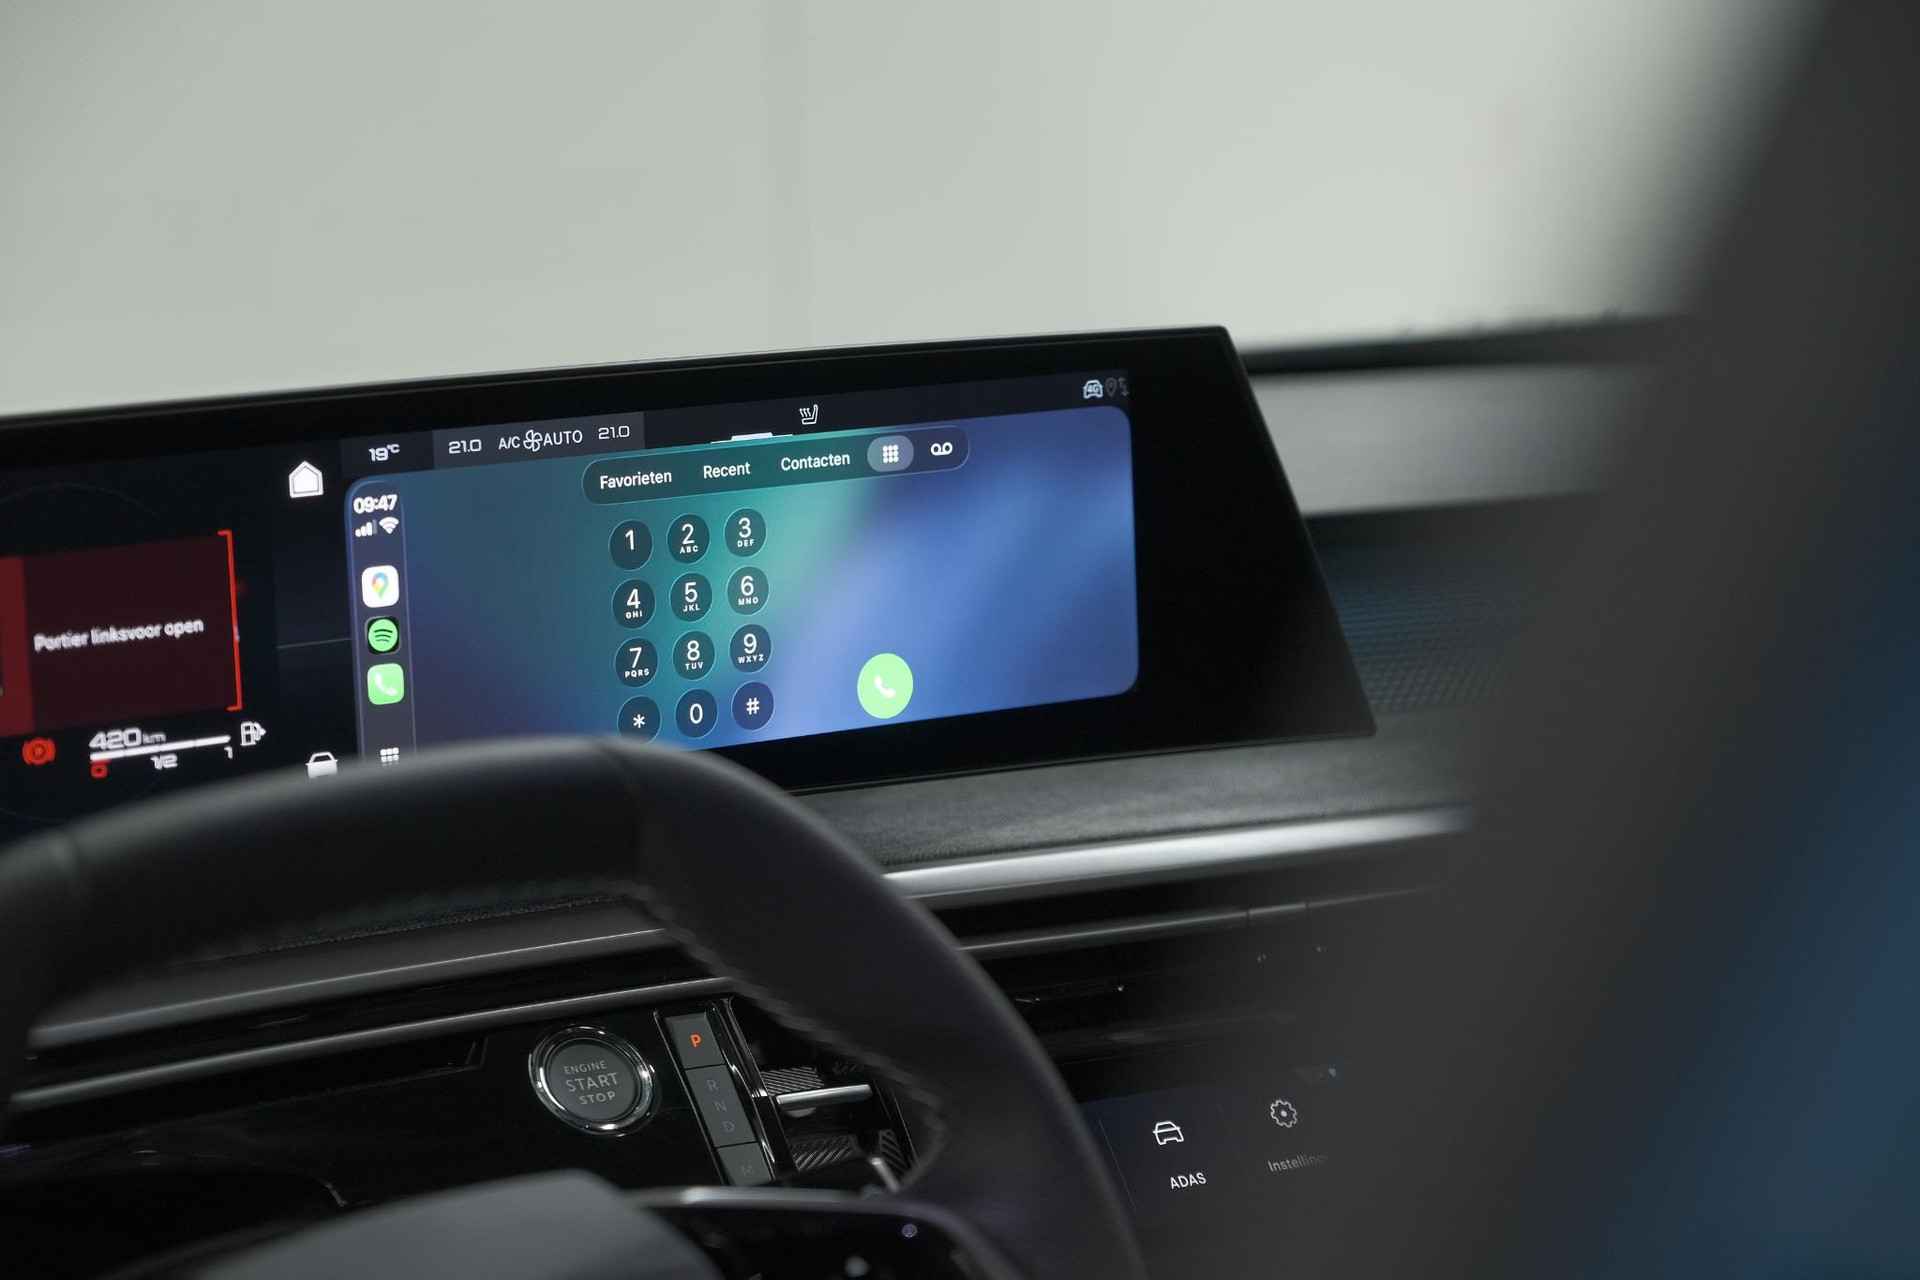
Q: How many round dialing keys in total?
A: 12